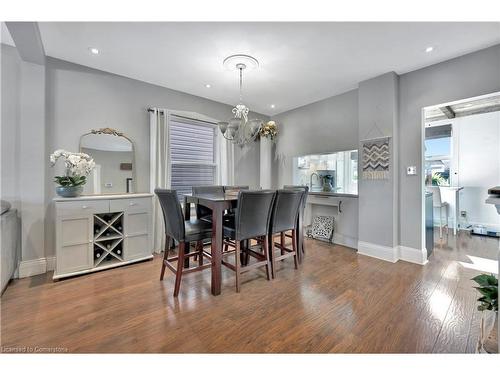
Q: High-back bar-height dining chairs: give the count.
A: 6